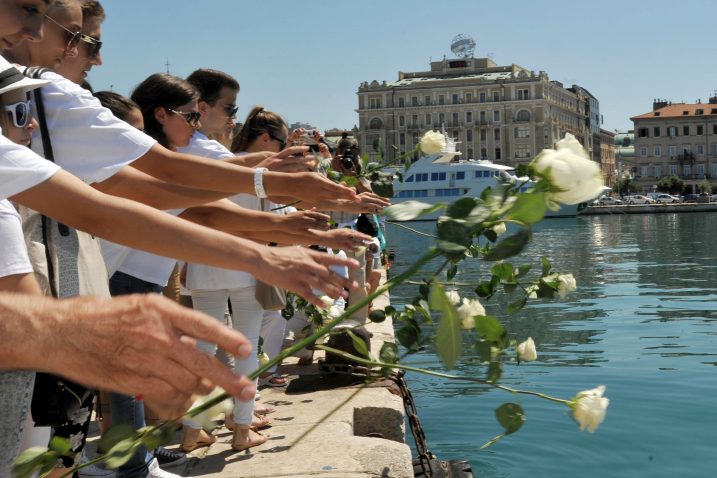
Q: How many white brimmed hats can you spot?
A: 1